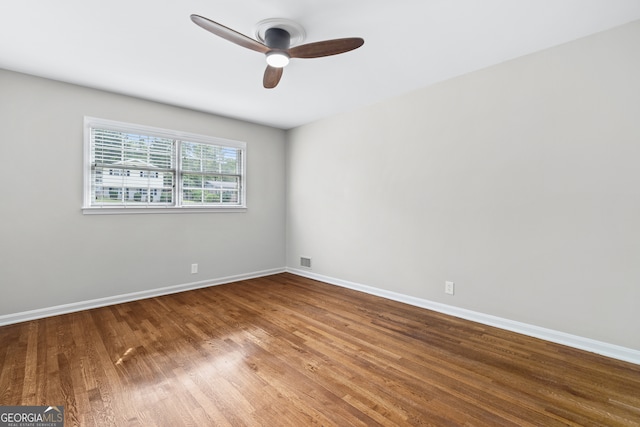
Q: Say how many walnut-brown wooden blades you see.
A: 3